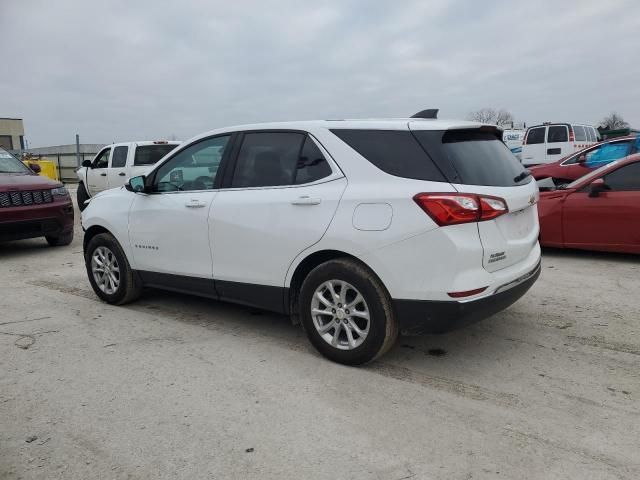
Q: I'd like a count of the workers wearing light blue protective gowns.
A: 0